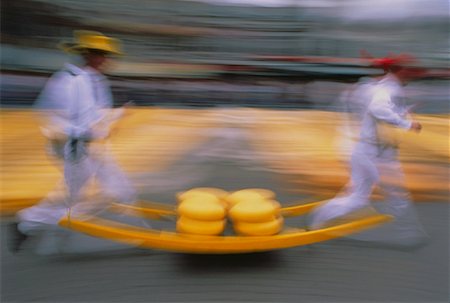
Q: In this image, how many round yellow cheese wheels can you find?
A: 6